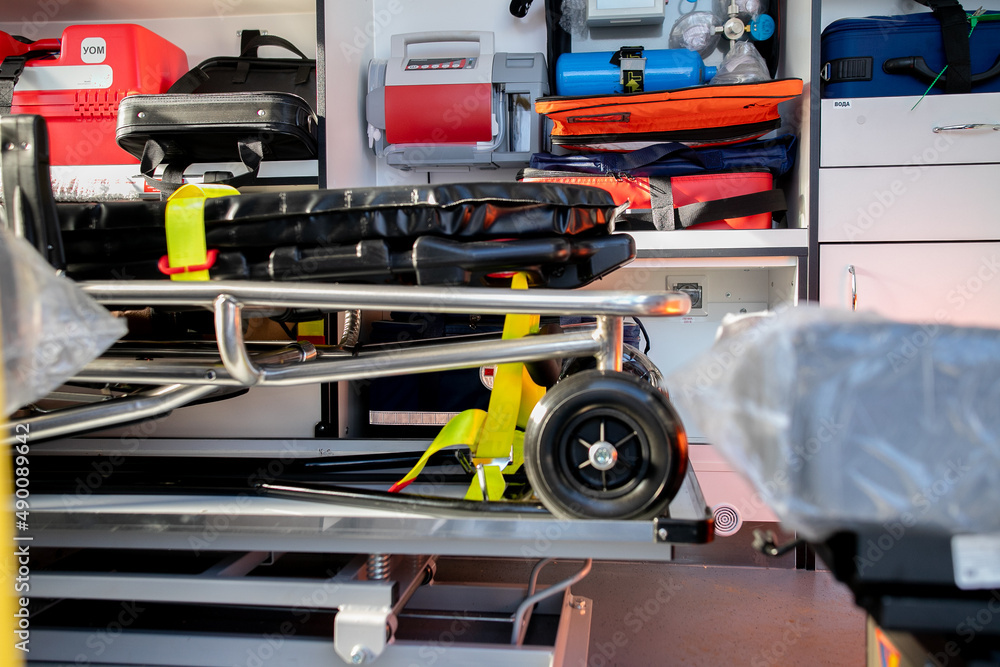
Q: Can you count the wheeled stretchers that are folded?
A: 1